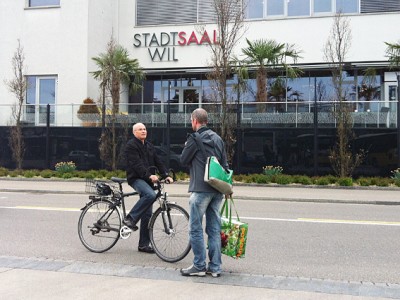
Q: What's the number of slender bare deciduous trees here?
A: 4